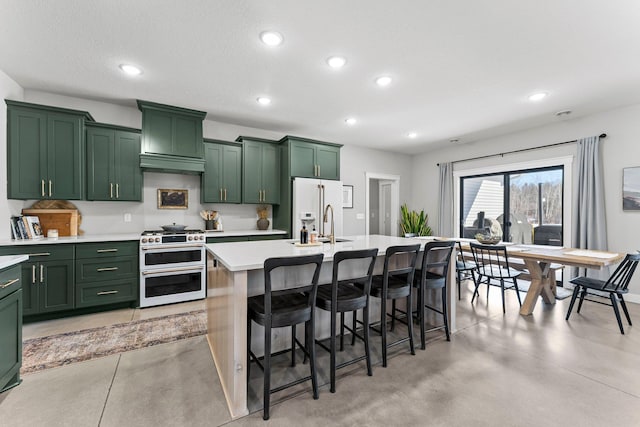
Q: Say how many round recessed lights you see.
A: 8